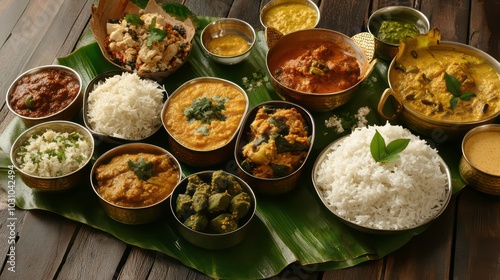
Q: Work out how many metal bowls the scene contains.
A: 14